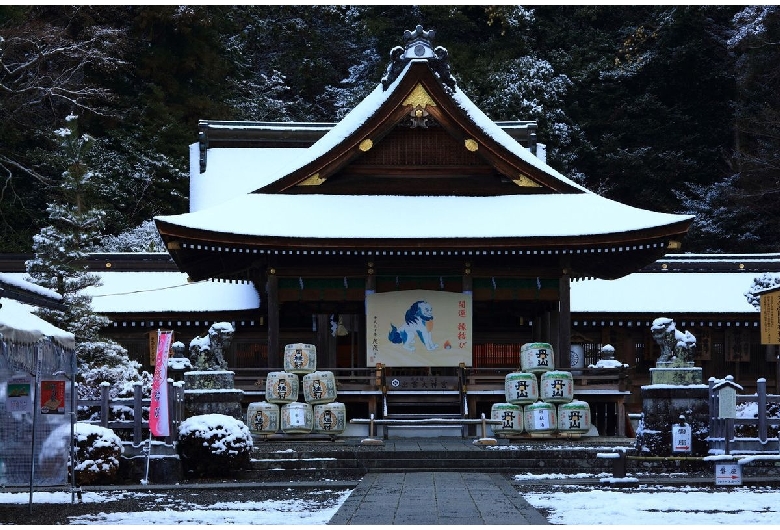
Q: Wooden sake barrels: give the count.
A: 12